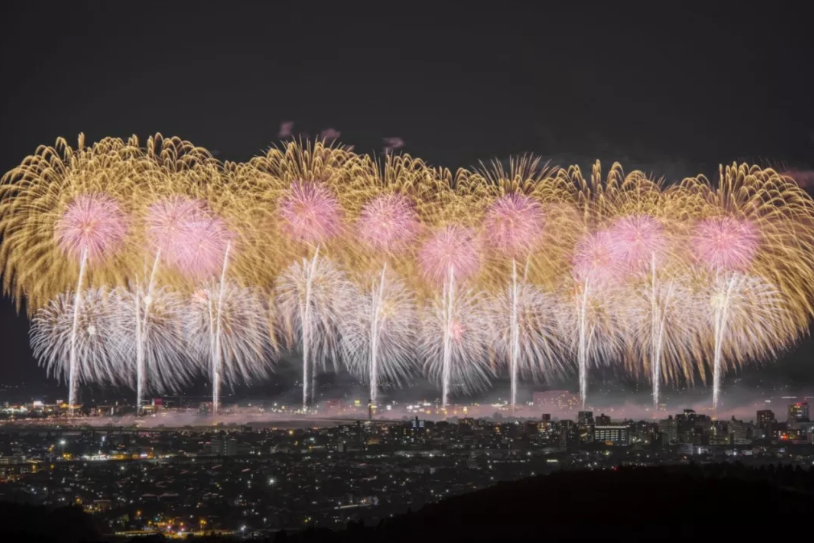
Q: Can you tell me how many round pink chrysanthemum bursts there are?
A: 10